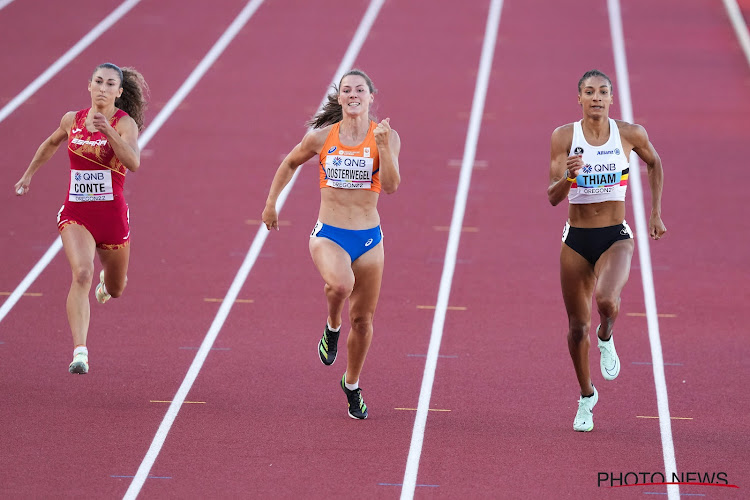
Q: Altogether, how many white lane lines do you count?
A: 7